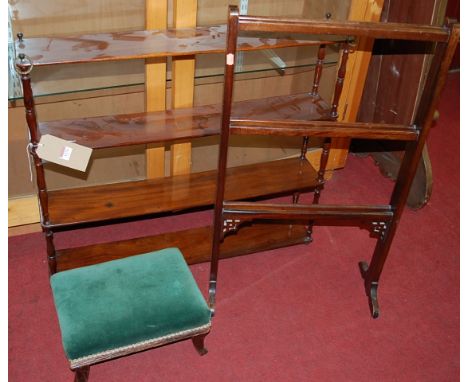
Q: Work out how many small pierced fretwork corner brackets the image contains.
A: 2